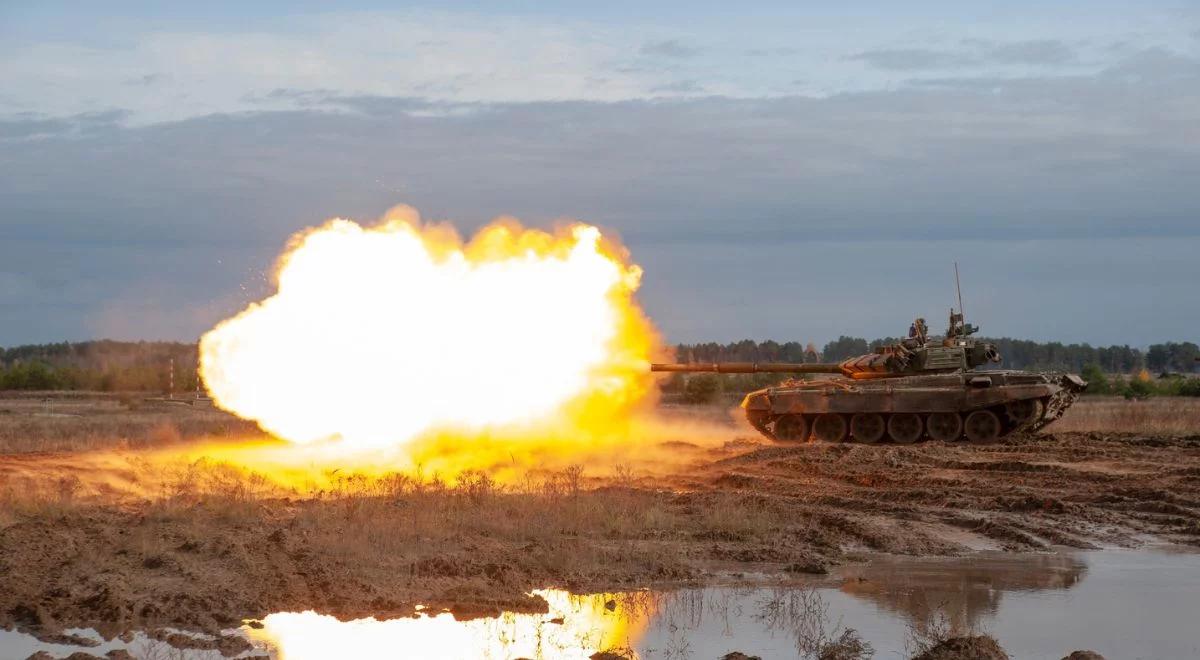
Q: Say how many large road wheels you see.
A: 6